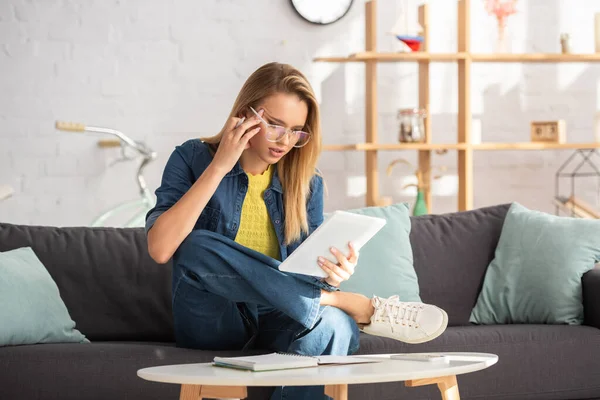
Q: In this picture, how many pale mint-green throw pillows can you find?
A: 3